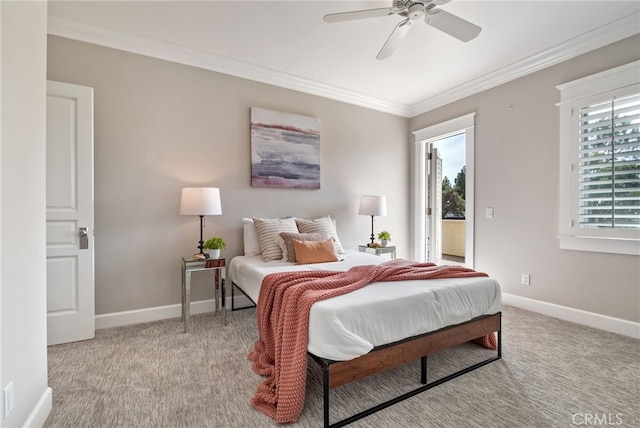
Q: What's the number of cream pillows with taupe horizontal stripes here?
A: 2